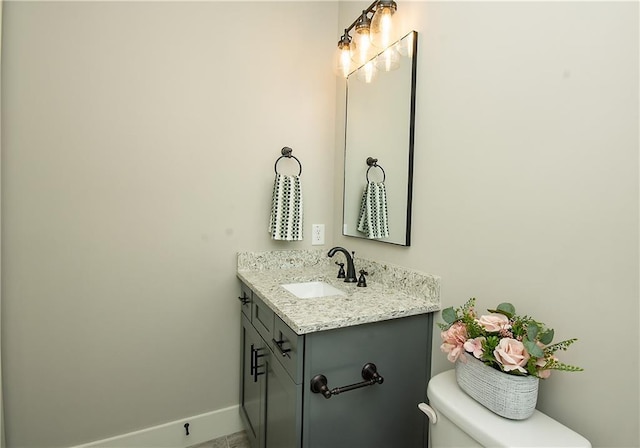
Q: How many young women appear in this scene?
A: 0